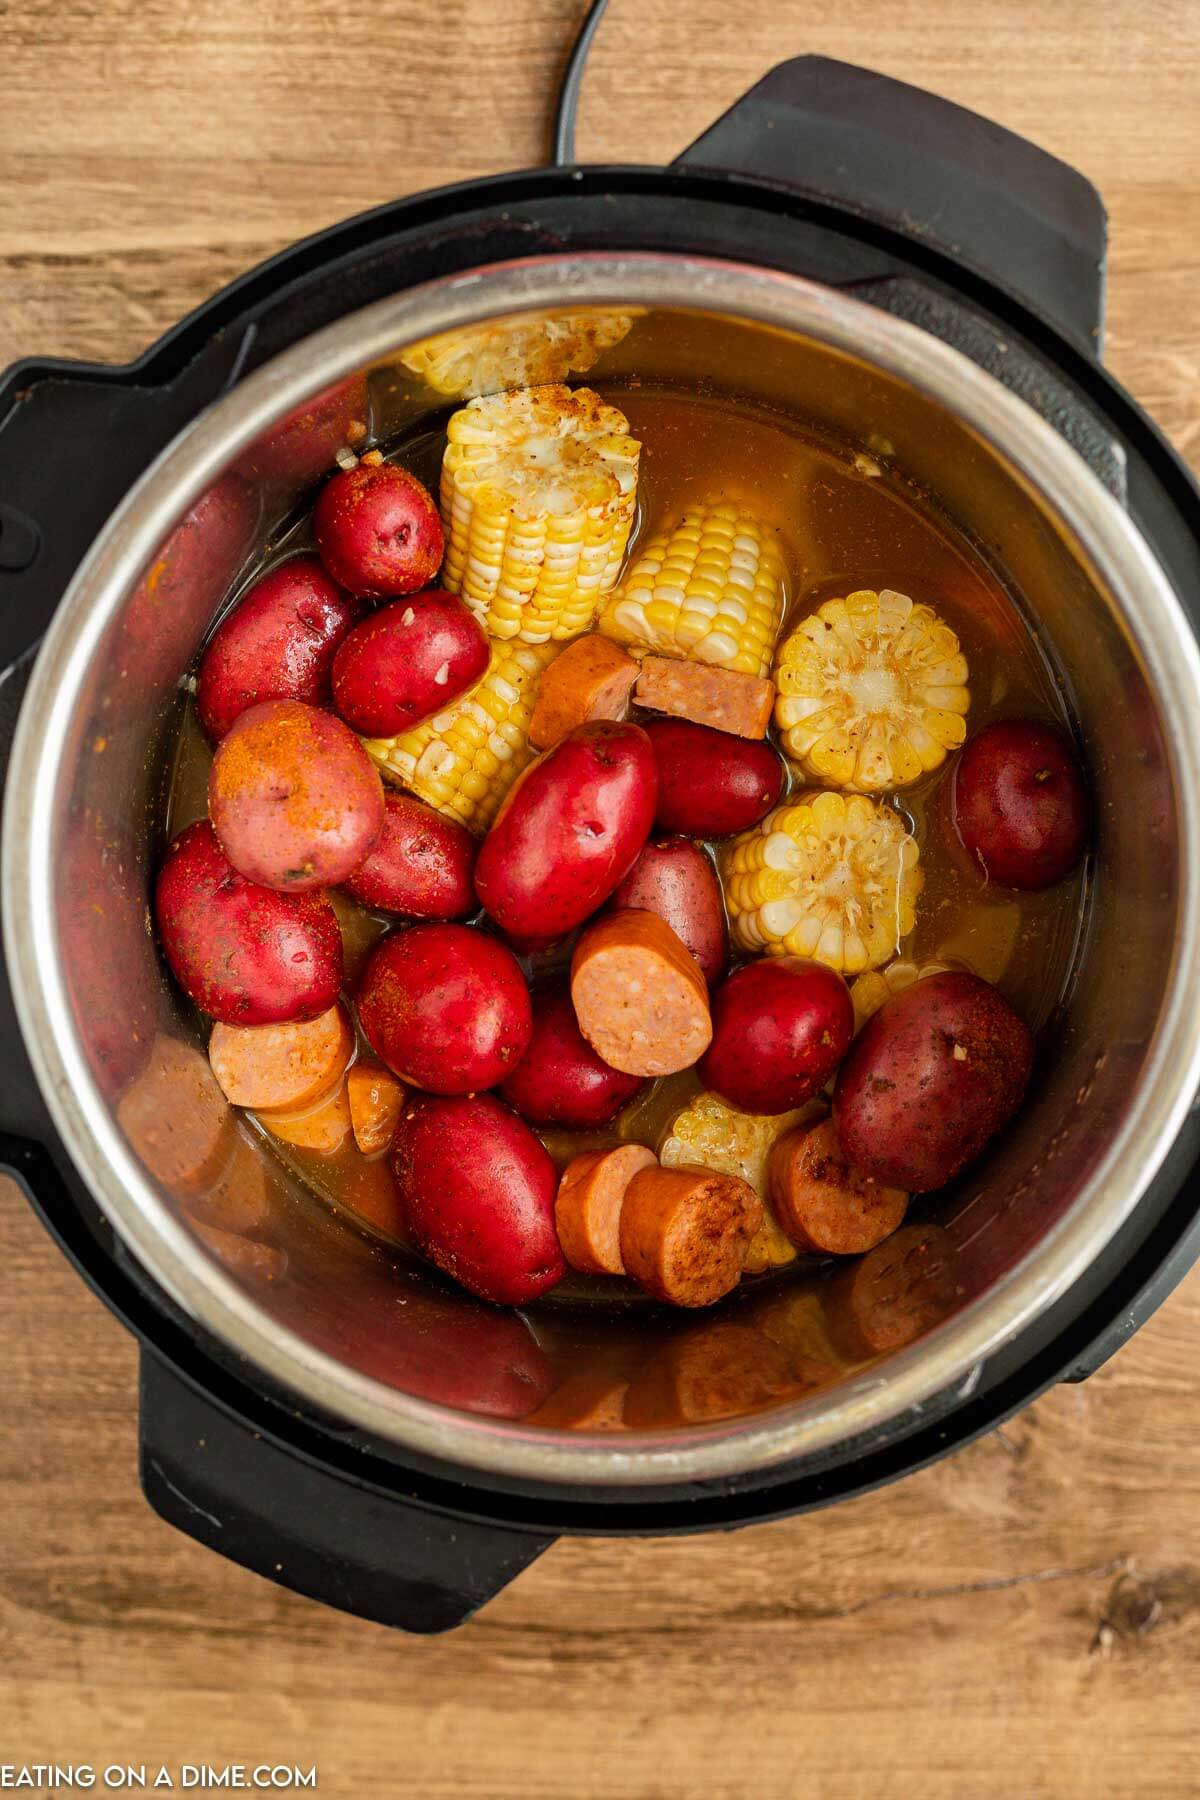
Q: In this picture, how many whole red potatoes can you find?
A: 15